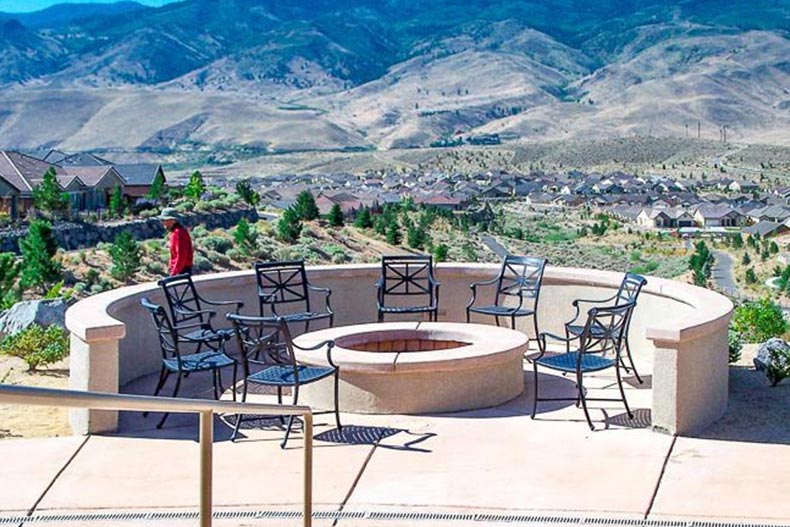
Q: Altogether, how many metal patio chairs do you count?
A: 8